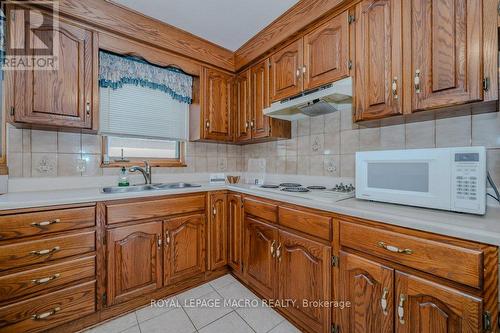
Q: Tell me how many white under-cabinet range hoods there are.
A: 1